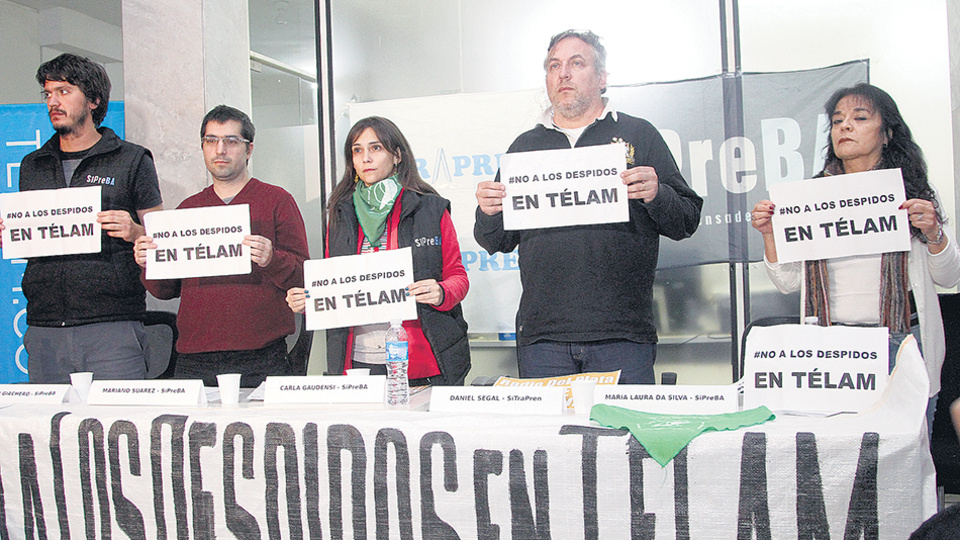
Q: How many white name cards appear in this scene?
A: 5